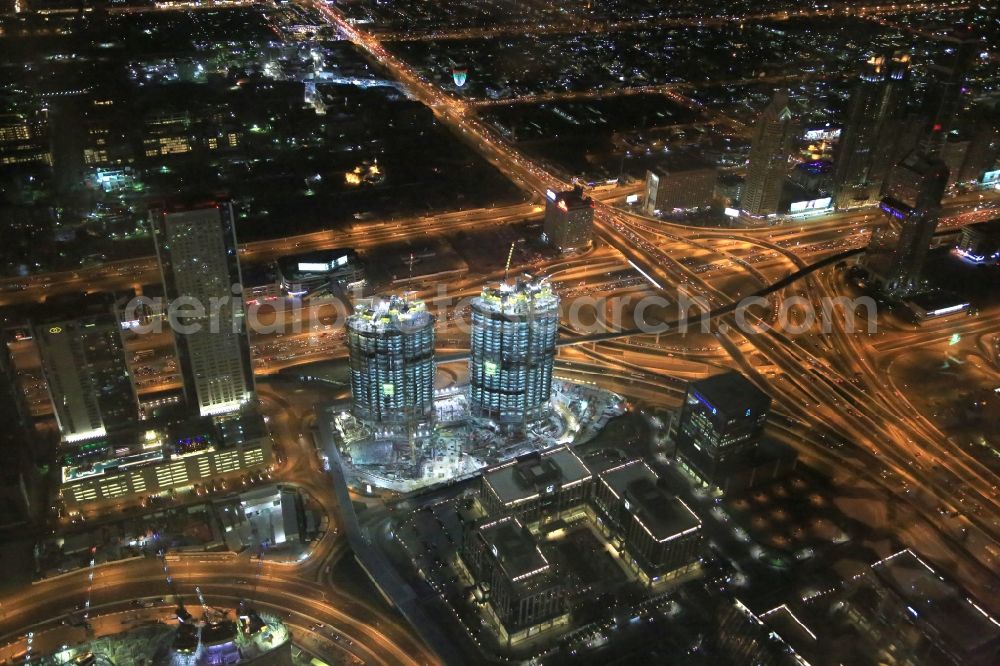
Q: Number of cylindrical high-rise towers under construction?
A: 2